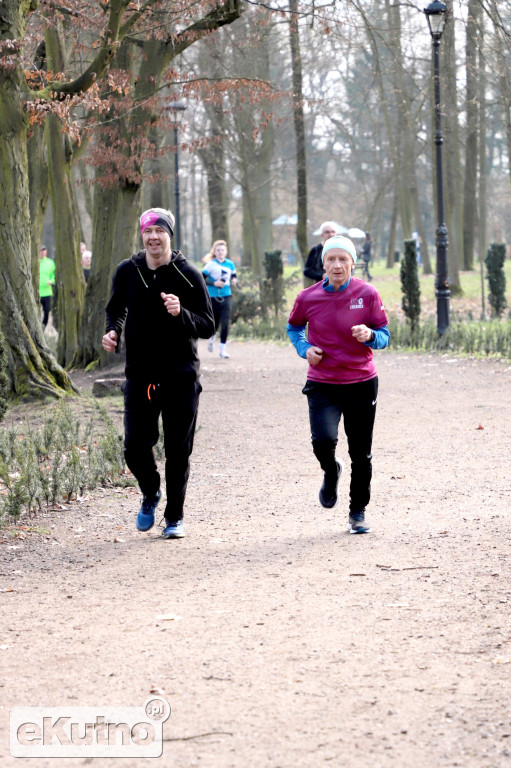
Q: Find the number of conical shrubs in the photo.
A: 3